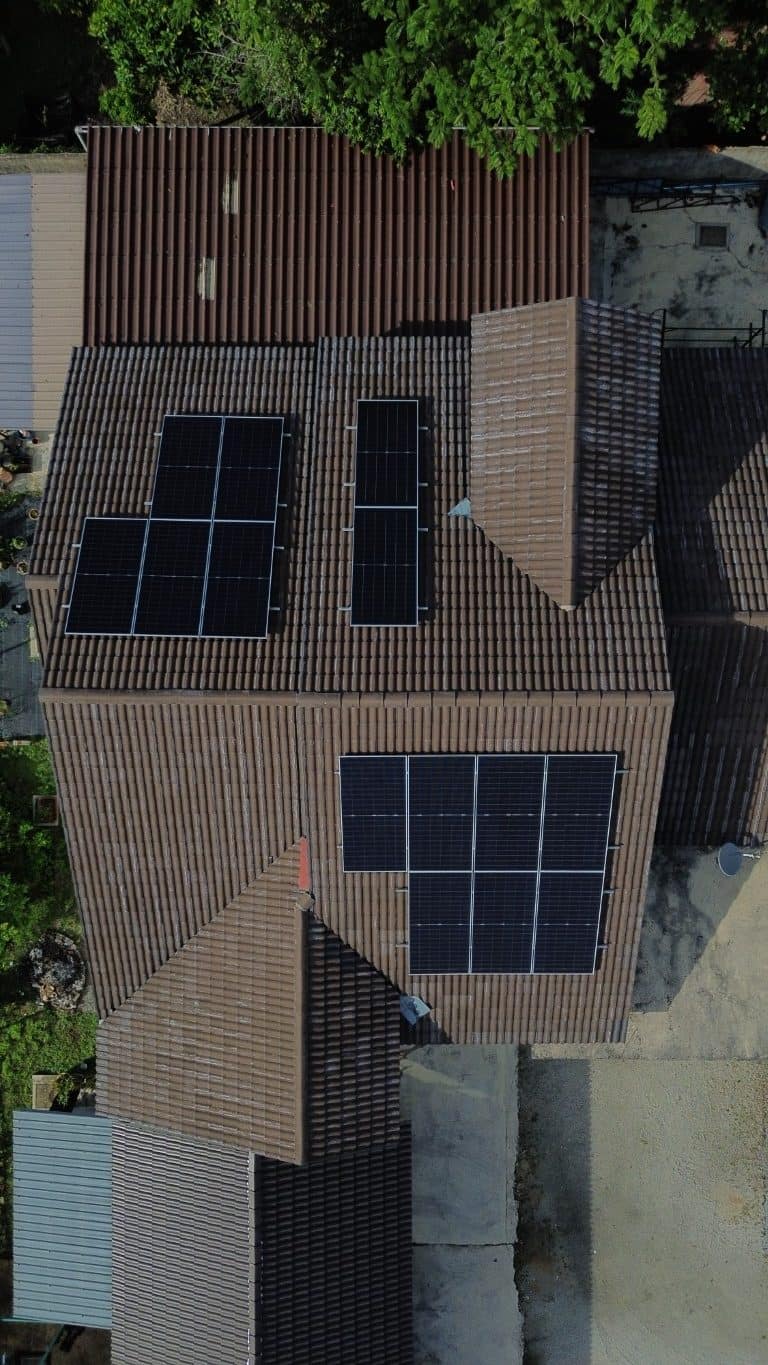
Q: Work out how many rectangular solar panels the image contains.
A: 14